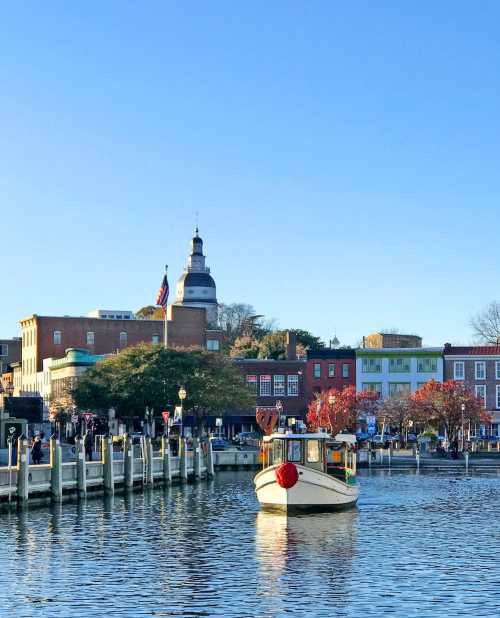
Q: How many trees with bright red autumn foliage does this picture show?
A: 2